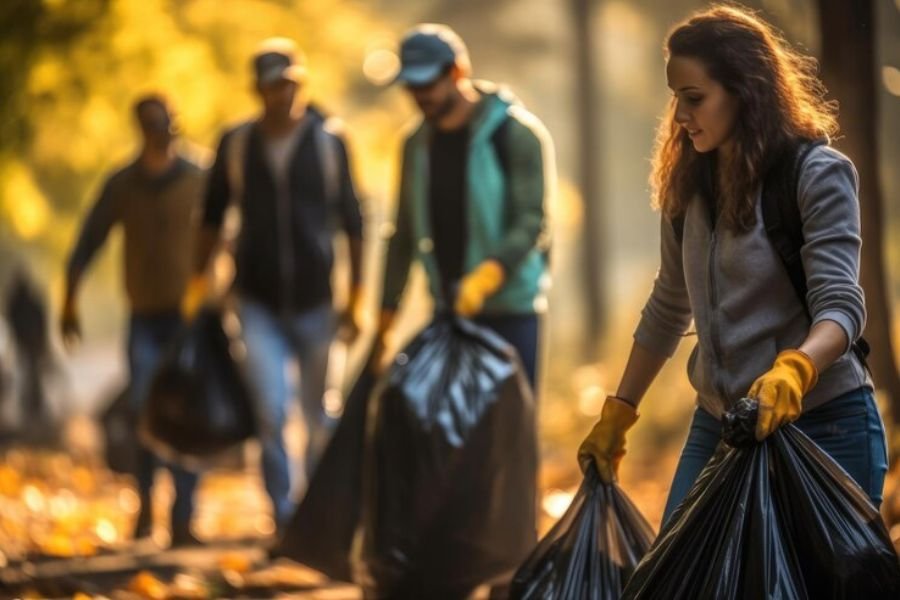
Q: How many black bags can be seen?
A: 5